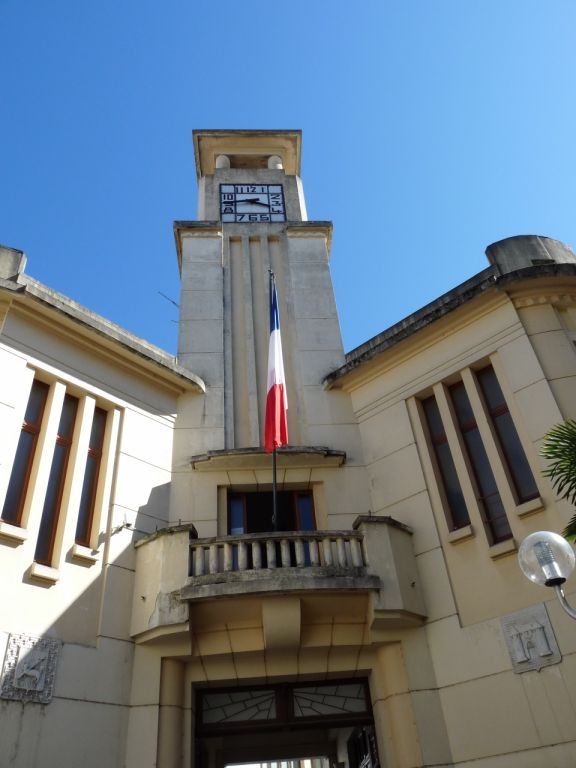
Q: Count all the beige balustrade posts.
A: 12